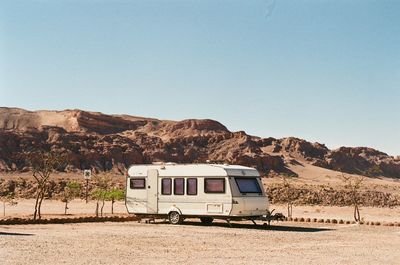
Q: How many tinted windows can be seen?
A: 6